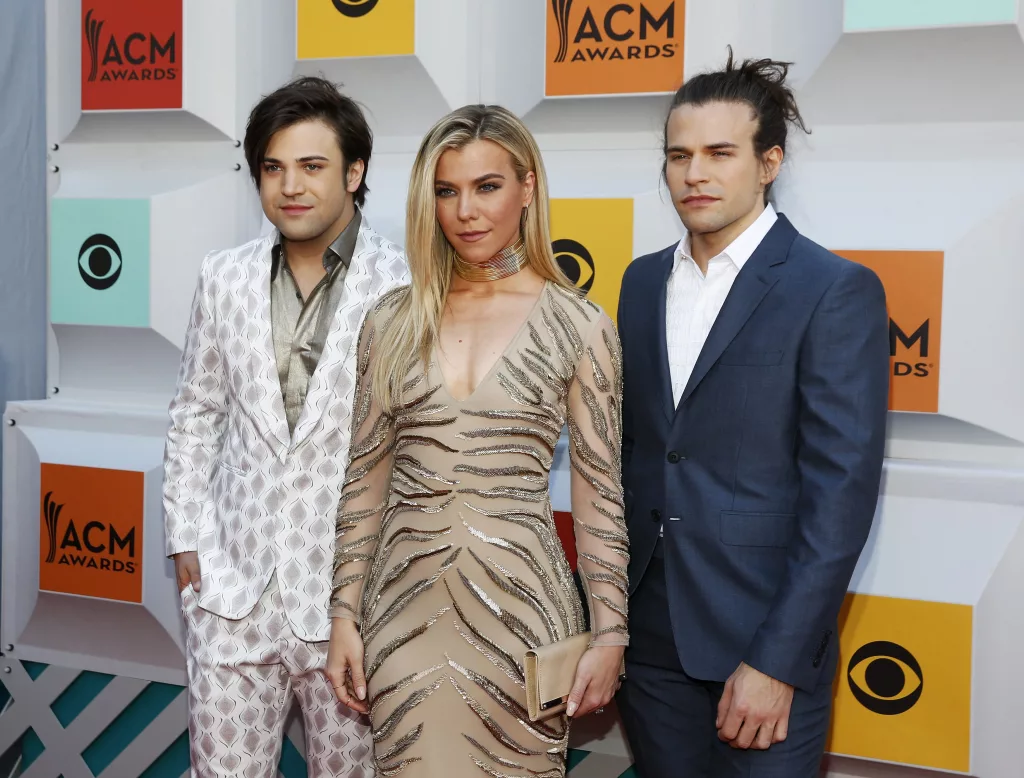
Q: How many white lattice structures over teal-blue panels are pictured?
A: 1